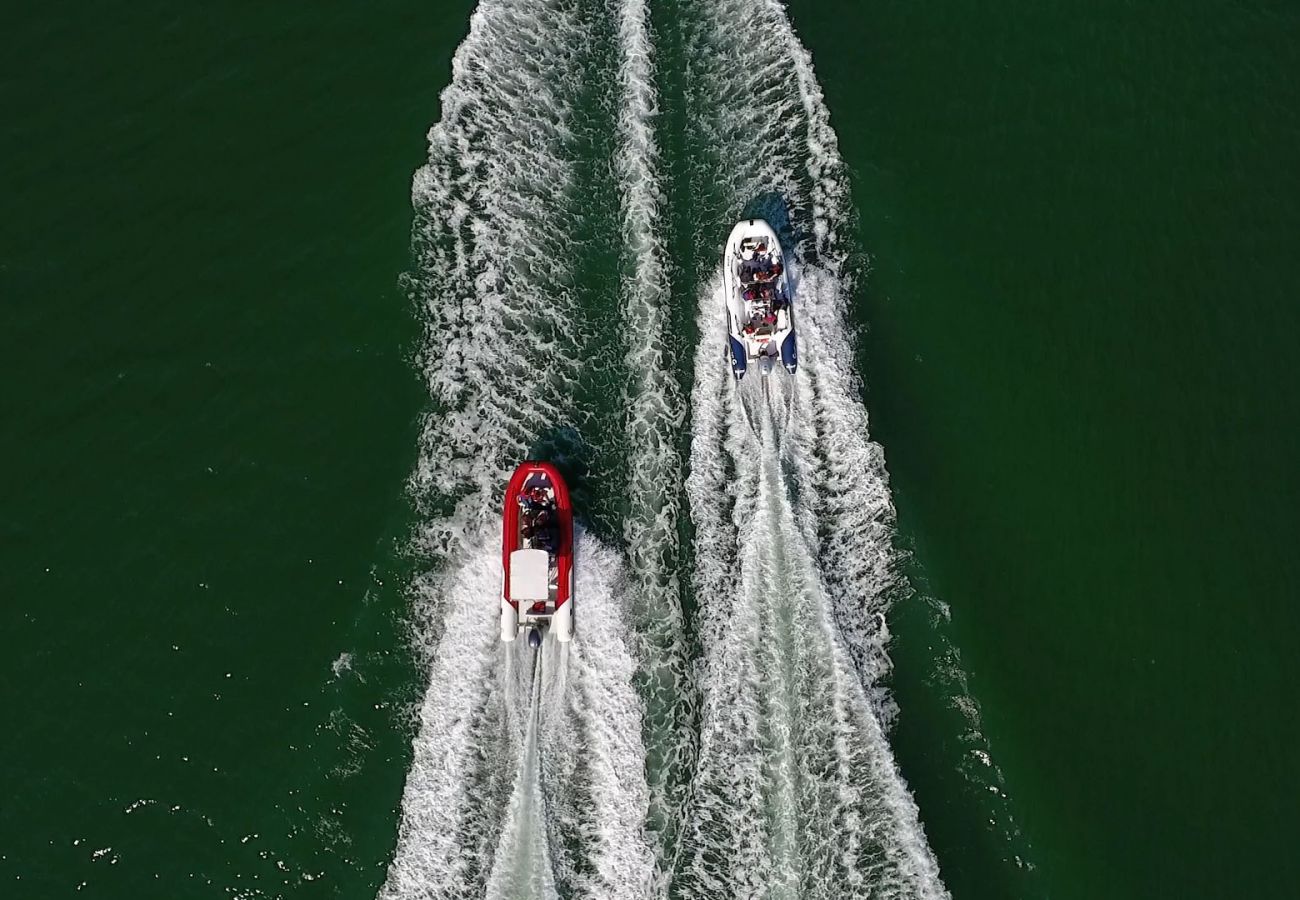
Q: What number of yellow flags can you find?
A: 0